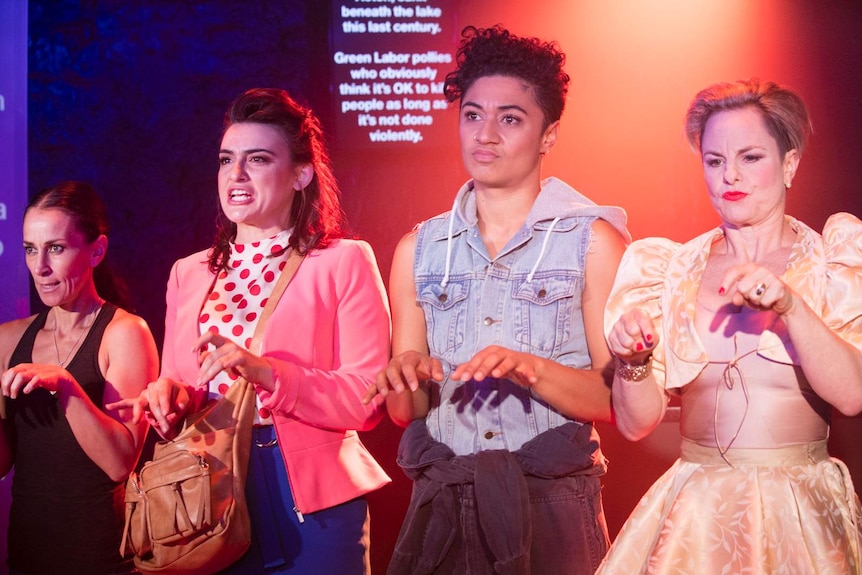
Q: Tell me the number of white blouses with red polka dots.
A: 1